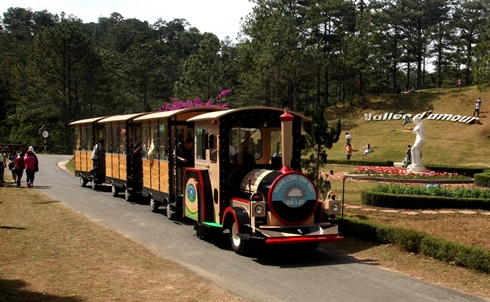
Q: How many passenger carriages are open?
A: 3